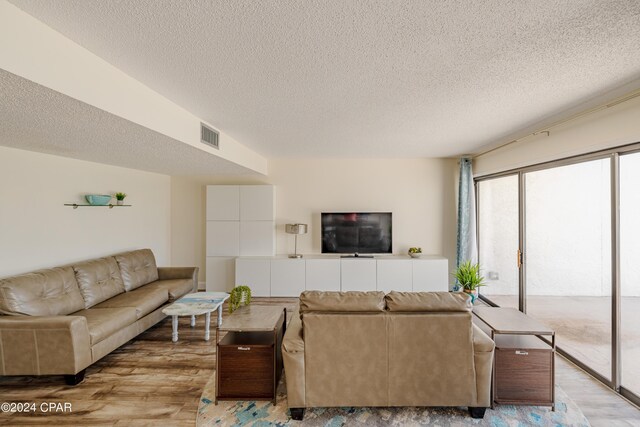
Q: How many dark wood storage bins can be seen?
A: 2